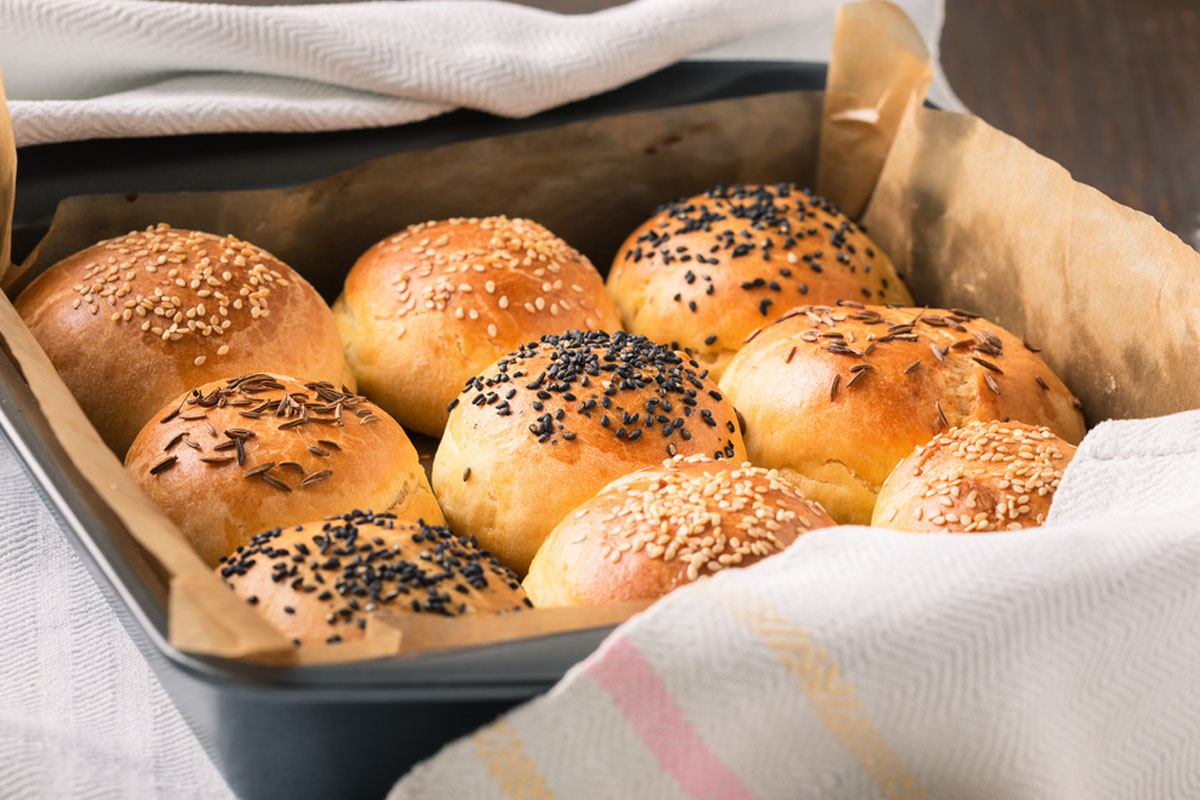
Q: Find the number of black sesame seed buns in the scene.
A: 3